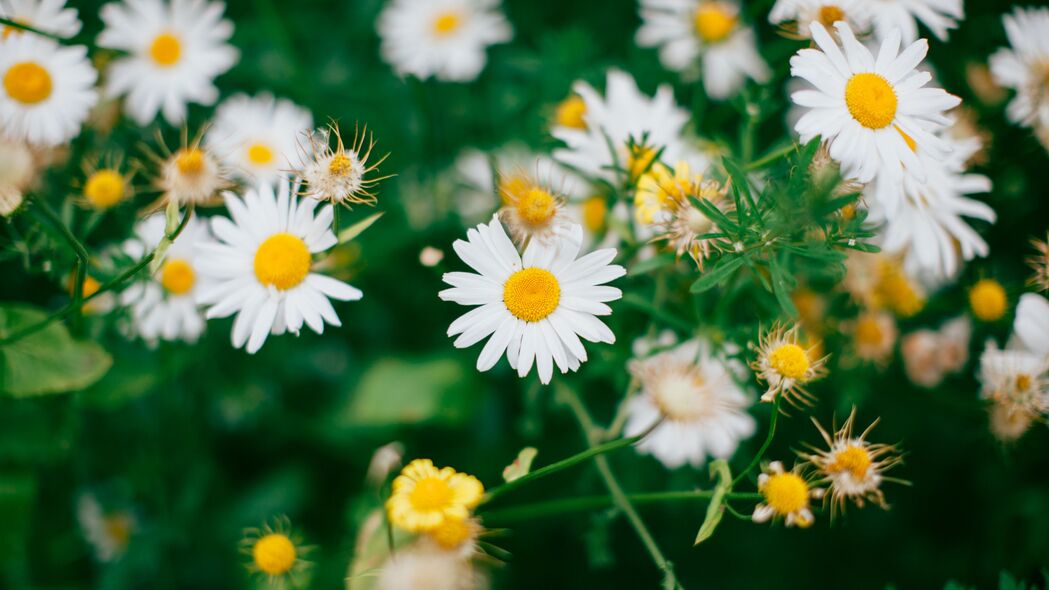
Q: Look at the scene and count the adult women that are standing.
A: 0